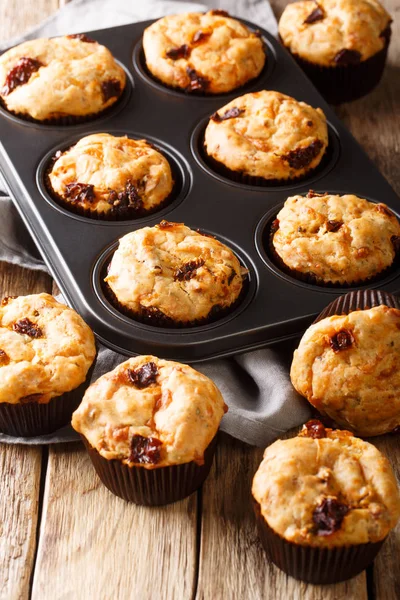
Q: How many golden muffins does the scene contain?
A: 11